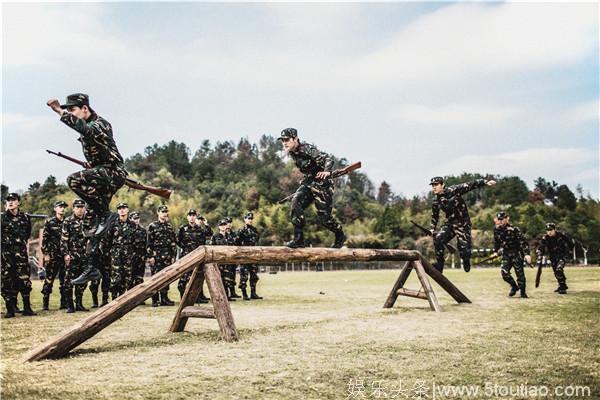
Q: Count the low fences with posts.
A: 1